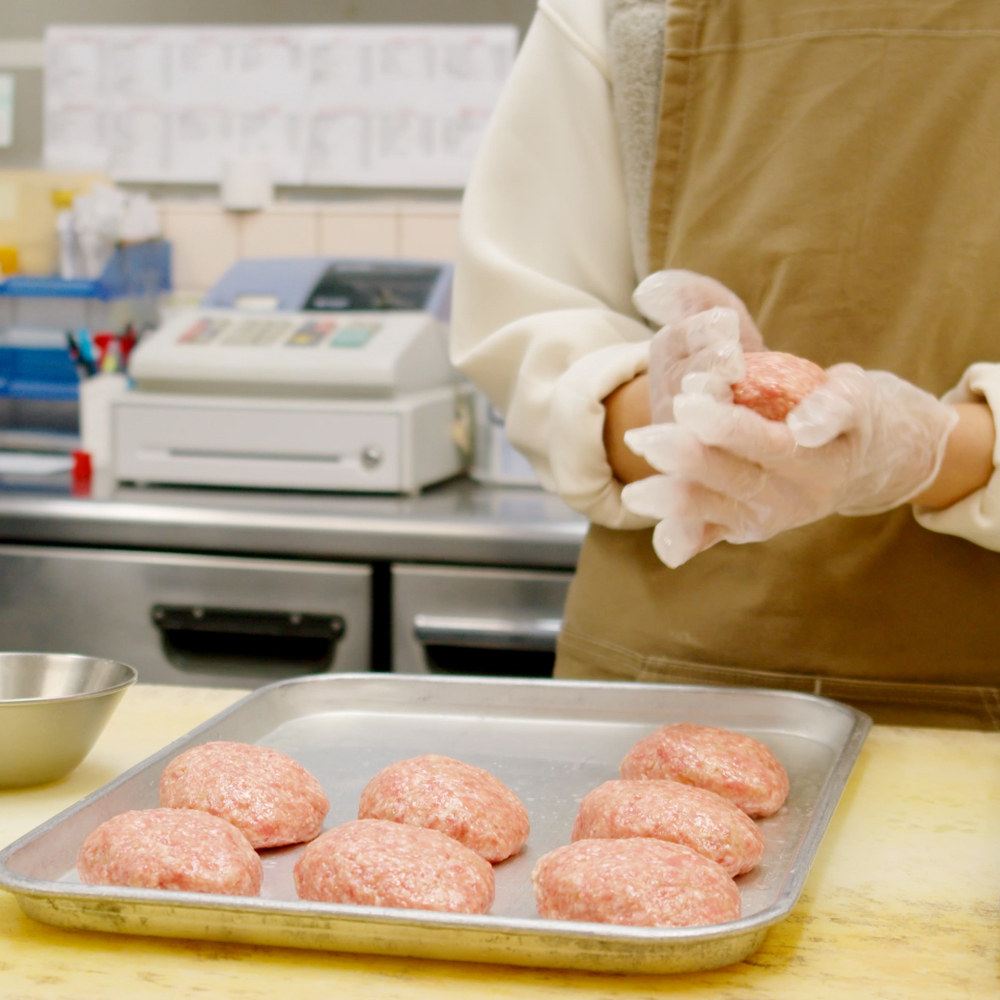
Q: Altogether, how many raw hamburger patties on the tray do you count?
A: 7